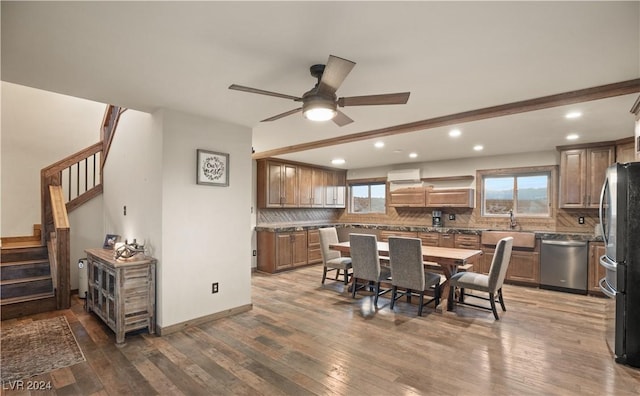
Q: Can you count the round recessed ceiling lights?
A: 7